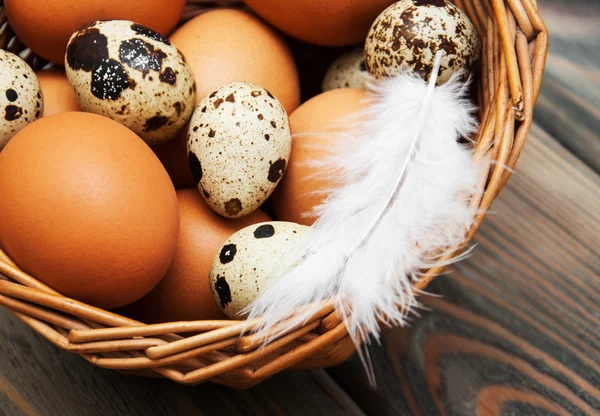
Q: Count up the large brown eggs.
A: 7